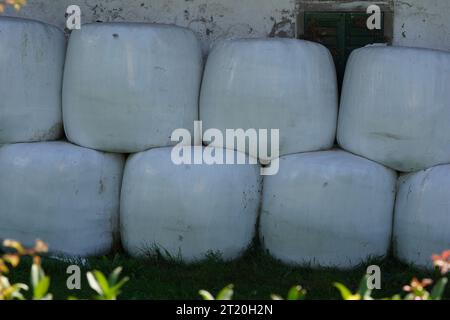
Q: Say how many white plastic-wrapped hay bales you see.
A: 8